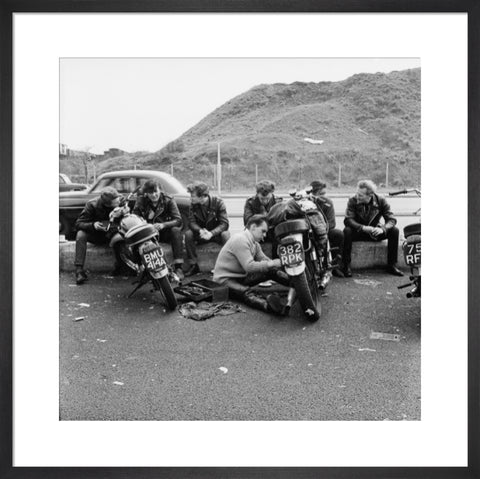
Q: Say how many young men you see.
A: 7